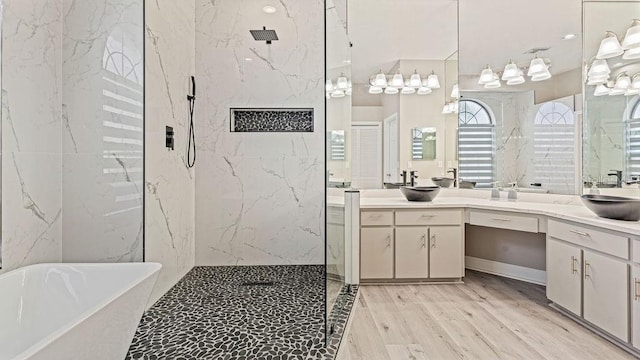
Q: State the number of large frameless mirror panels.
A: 3